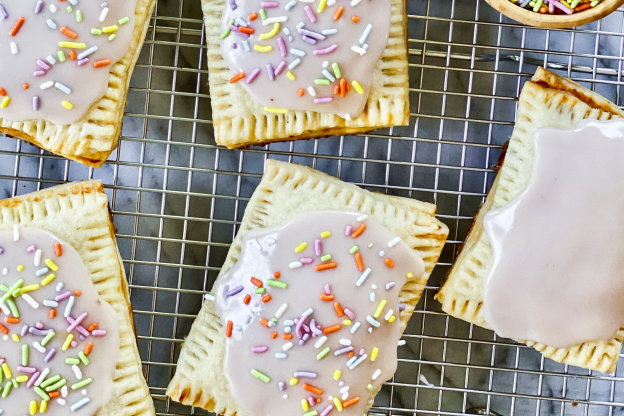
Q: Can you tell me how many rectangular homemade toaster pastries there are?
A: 5